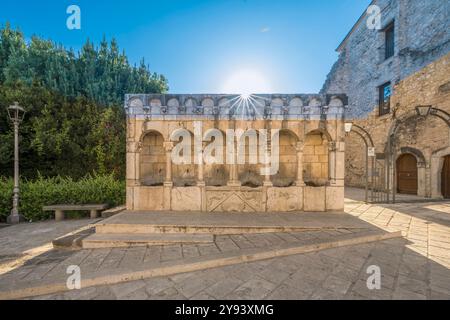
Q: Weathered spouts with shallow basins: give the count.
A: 6